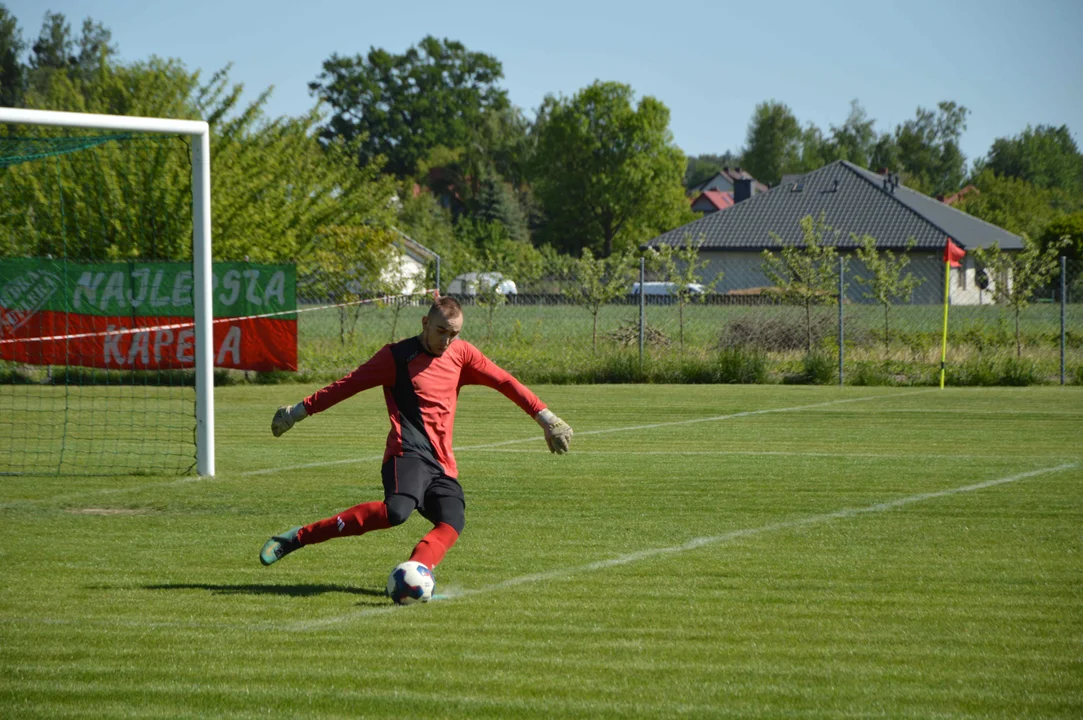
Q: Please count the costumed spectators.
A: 0